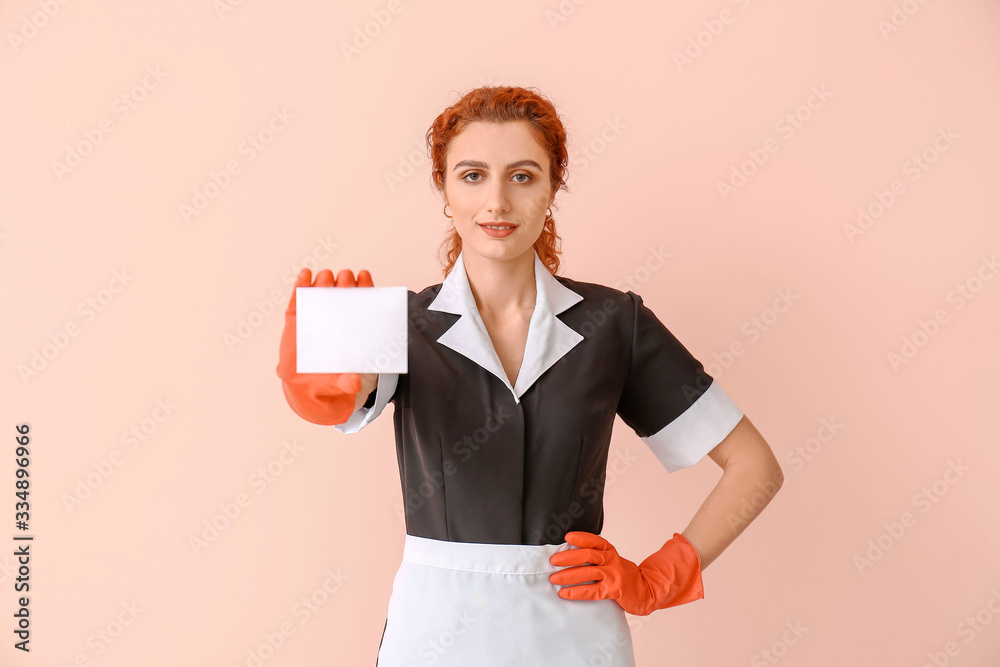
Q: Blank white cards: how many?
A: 1